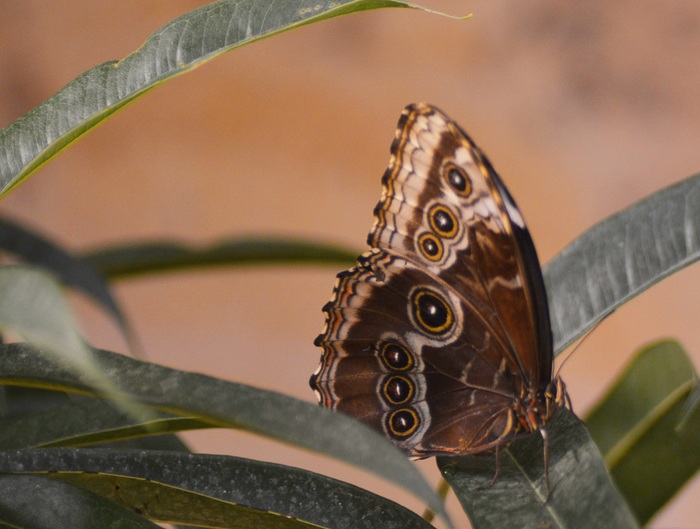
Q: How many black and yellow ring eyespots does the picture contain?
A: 7